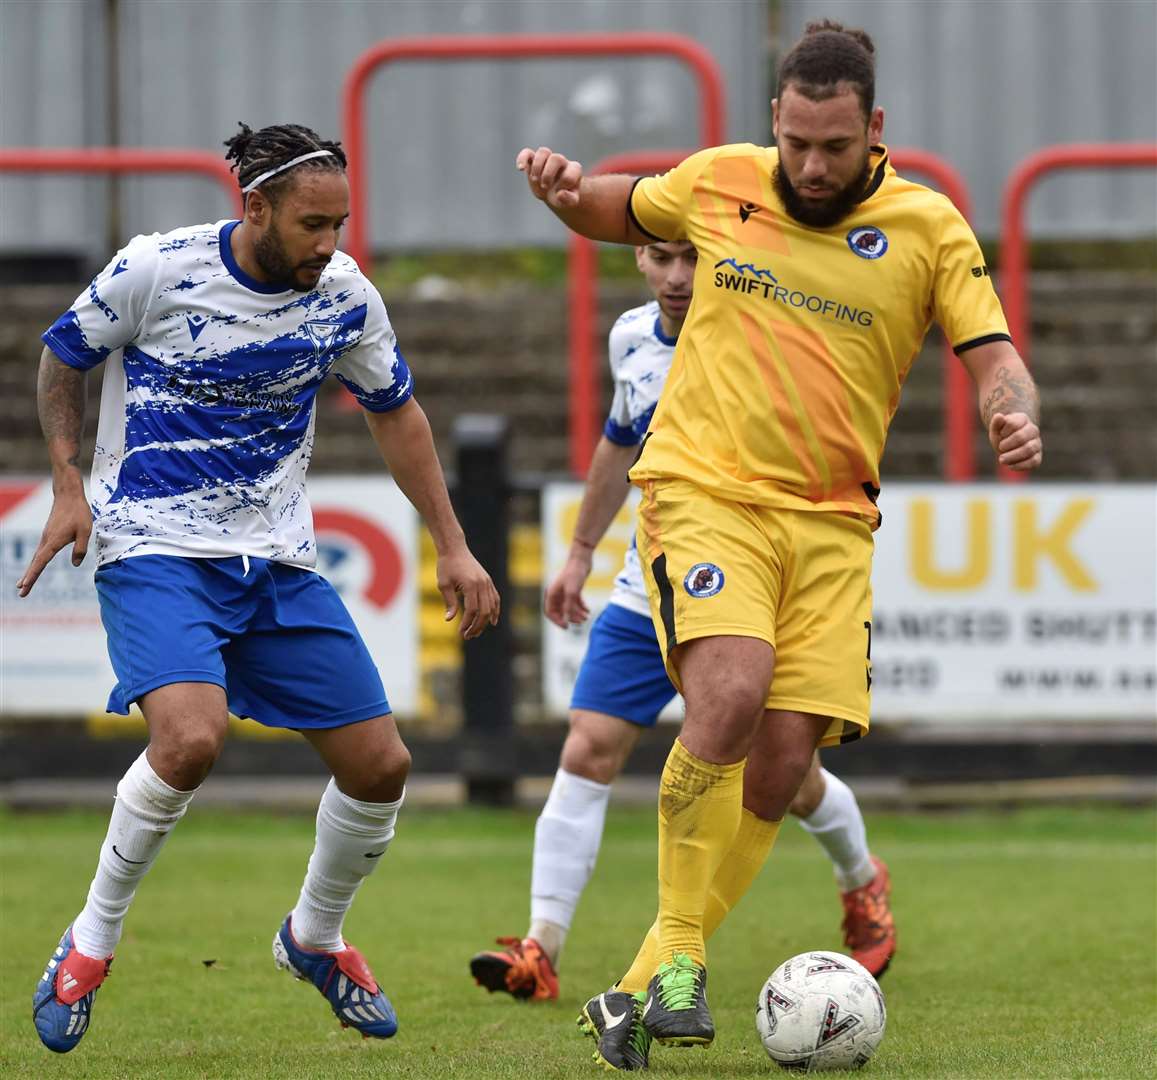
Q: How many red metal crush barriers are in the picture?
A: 4